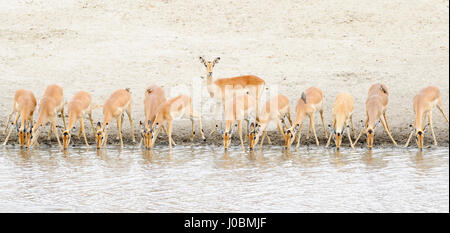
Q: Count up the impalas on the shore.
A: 13